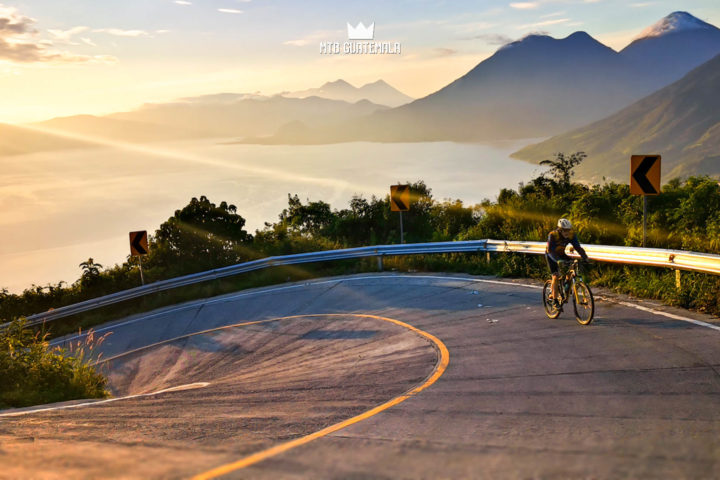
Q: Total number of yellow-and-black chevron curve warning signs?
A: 3